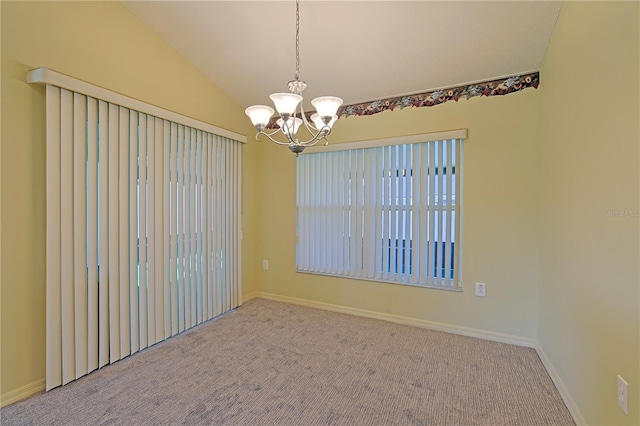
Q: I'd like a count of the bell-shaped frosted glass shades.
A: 5